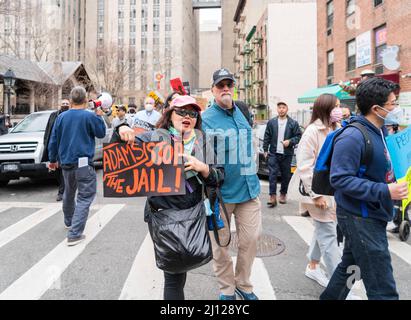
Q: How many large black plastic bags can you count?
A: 1